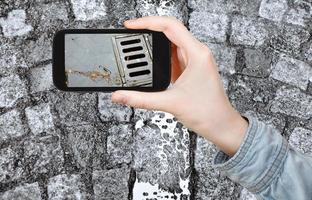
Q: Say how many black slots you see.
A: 5